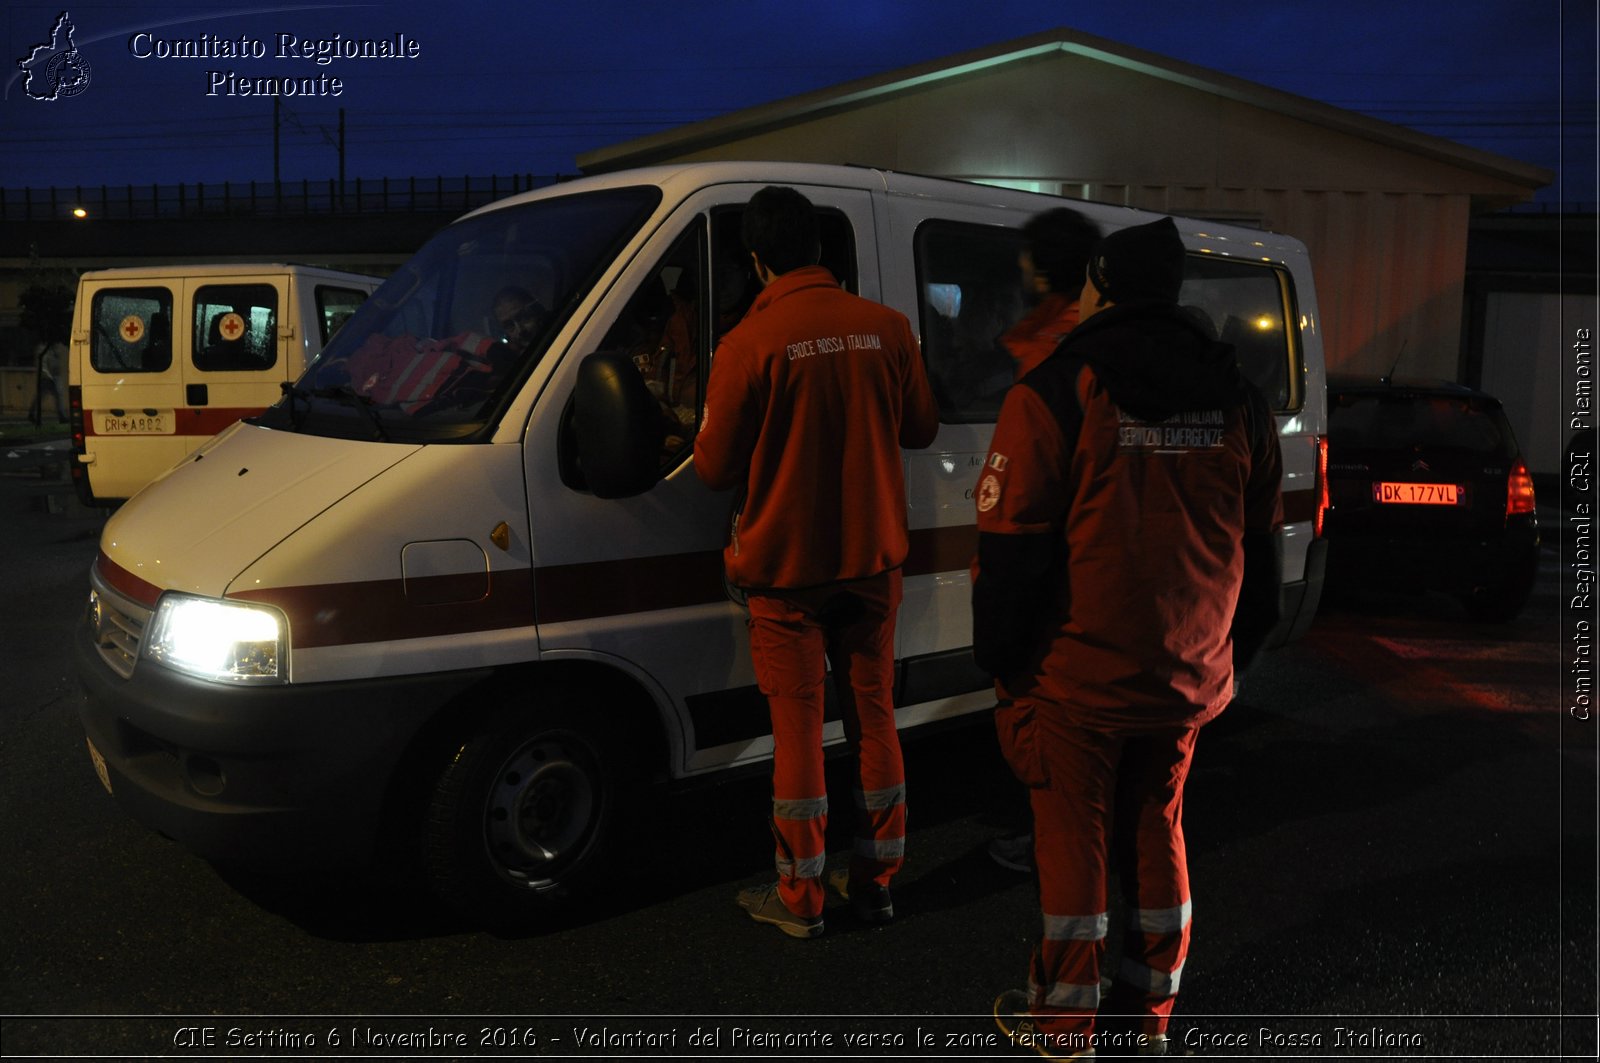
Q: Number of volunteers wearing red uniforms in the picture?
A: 3